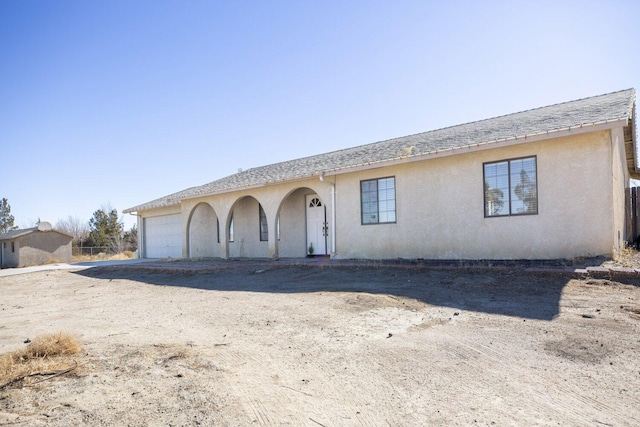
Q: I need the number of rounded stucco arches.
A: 3